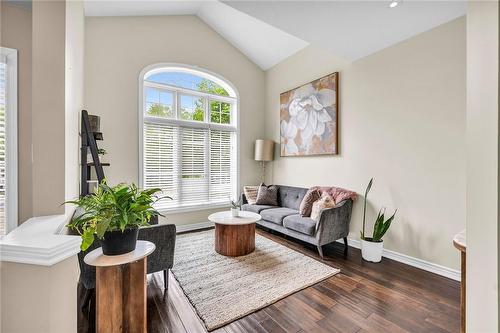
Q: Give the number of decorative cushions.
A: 4